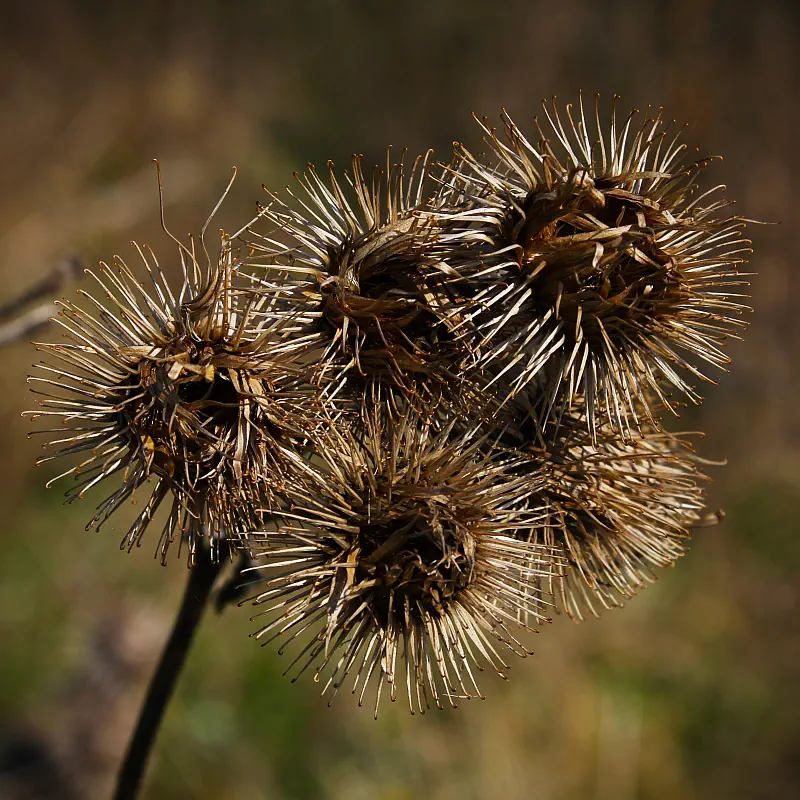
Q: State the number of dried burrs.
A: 5